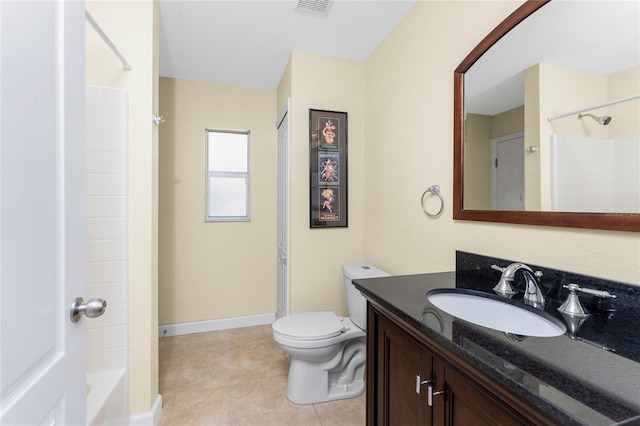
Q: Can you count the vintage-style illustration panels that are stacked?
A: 3